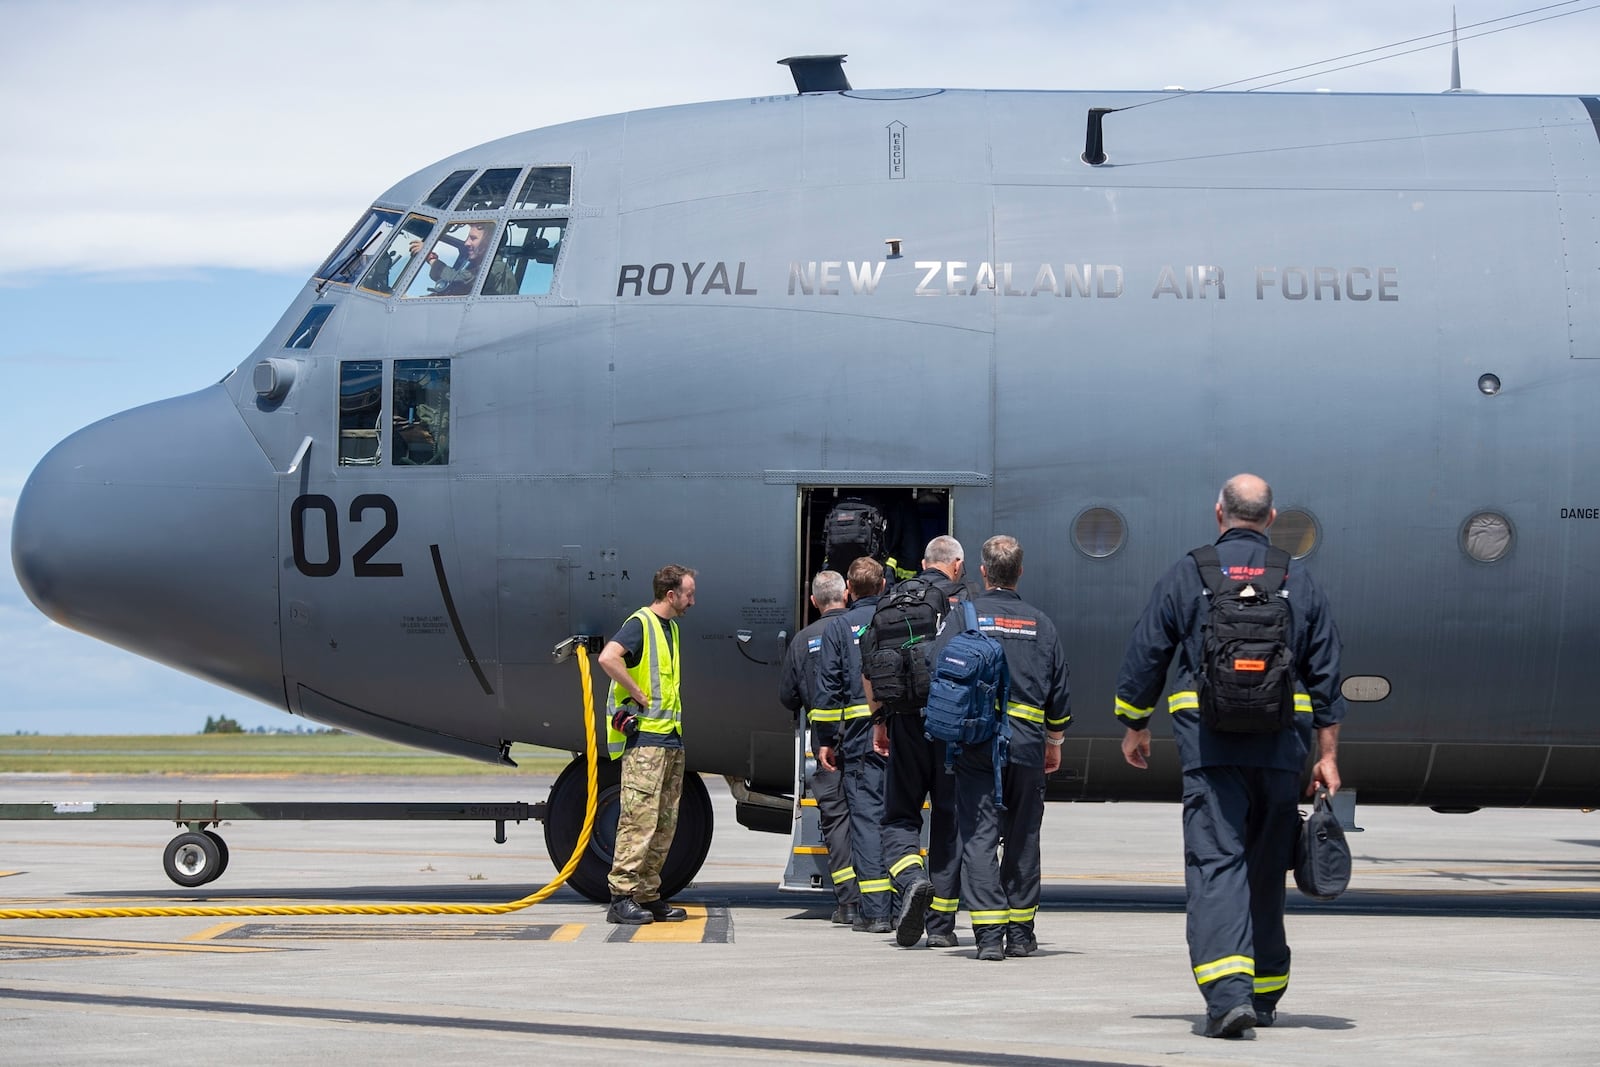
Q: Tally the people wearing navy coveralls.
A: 6